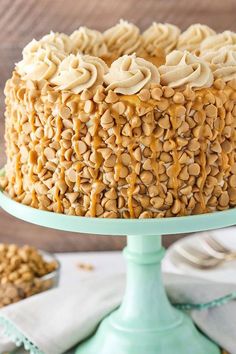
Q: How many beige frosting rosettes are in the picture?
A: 12